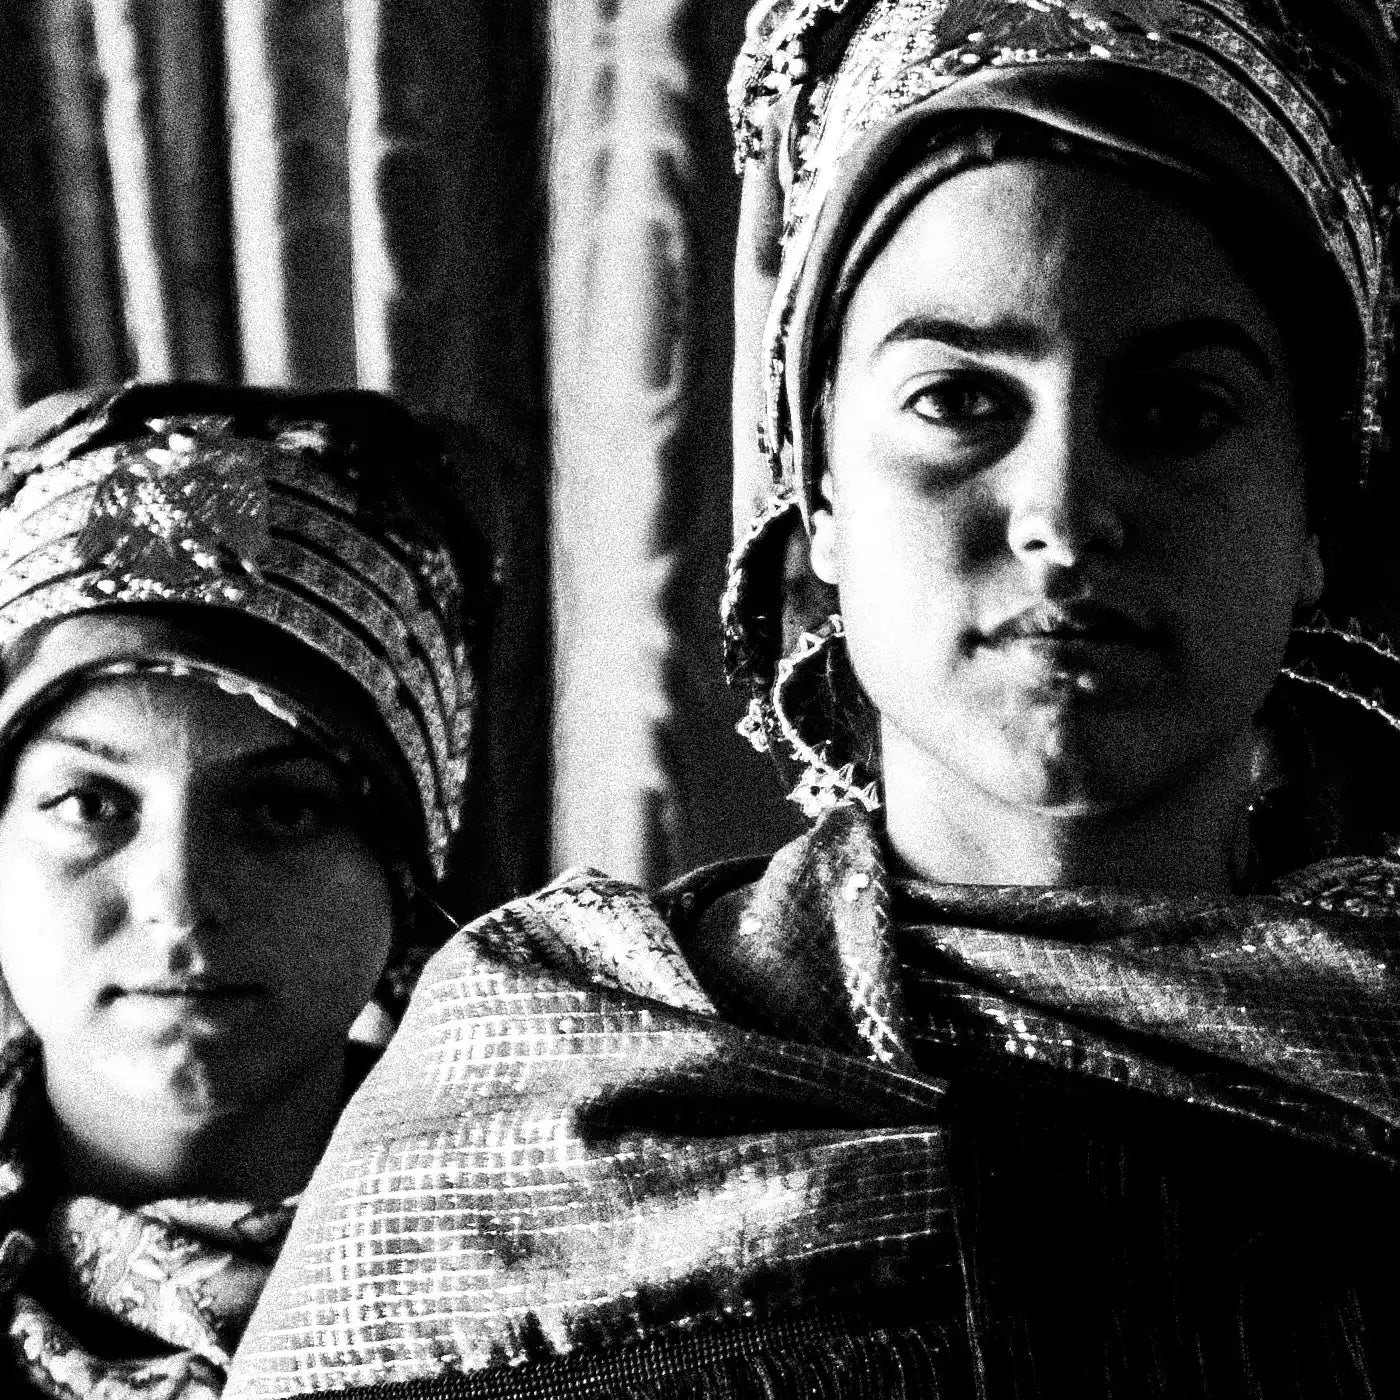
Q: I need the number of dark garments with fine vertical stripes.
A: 1